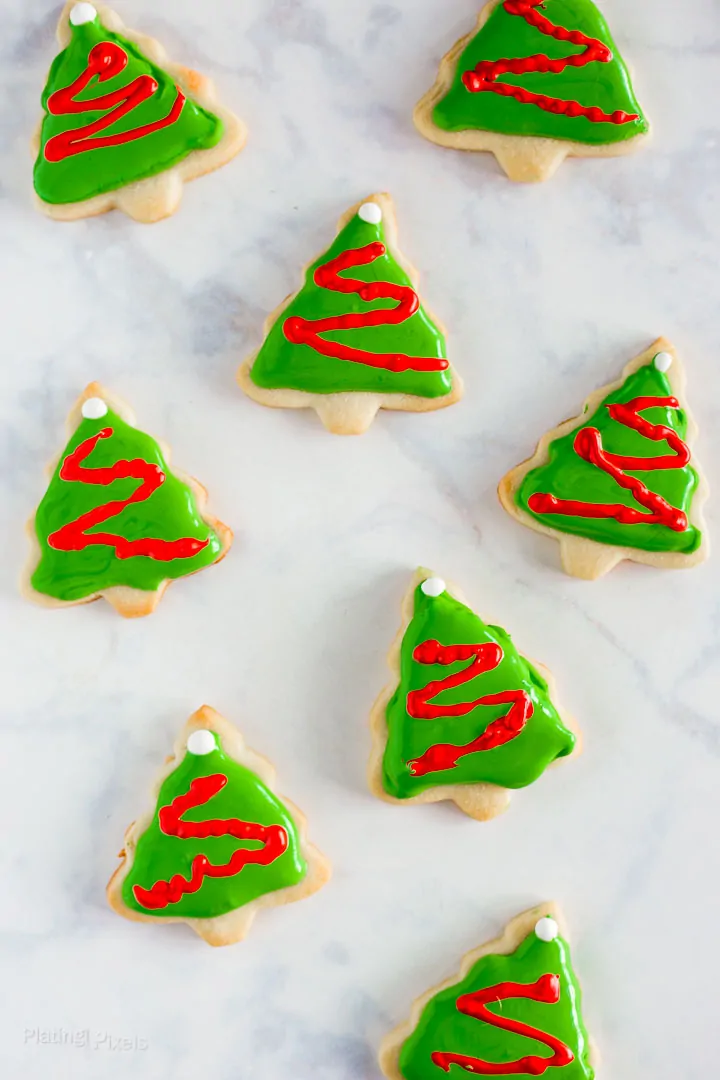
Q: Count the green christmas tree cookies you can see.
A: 8